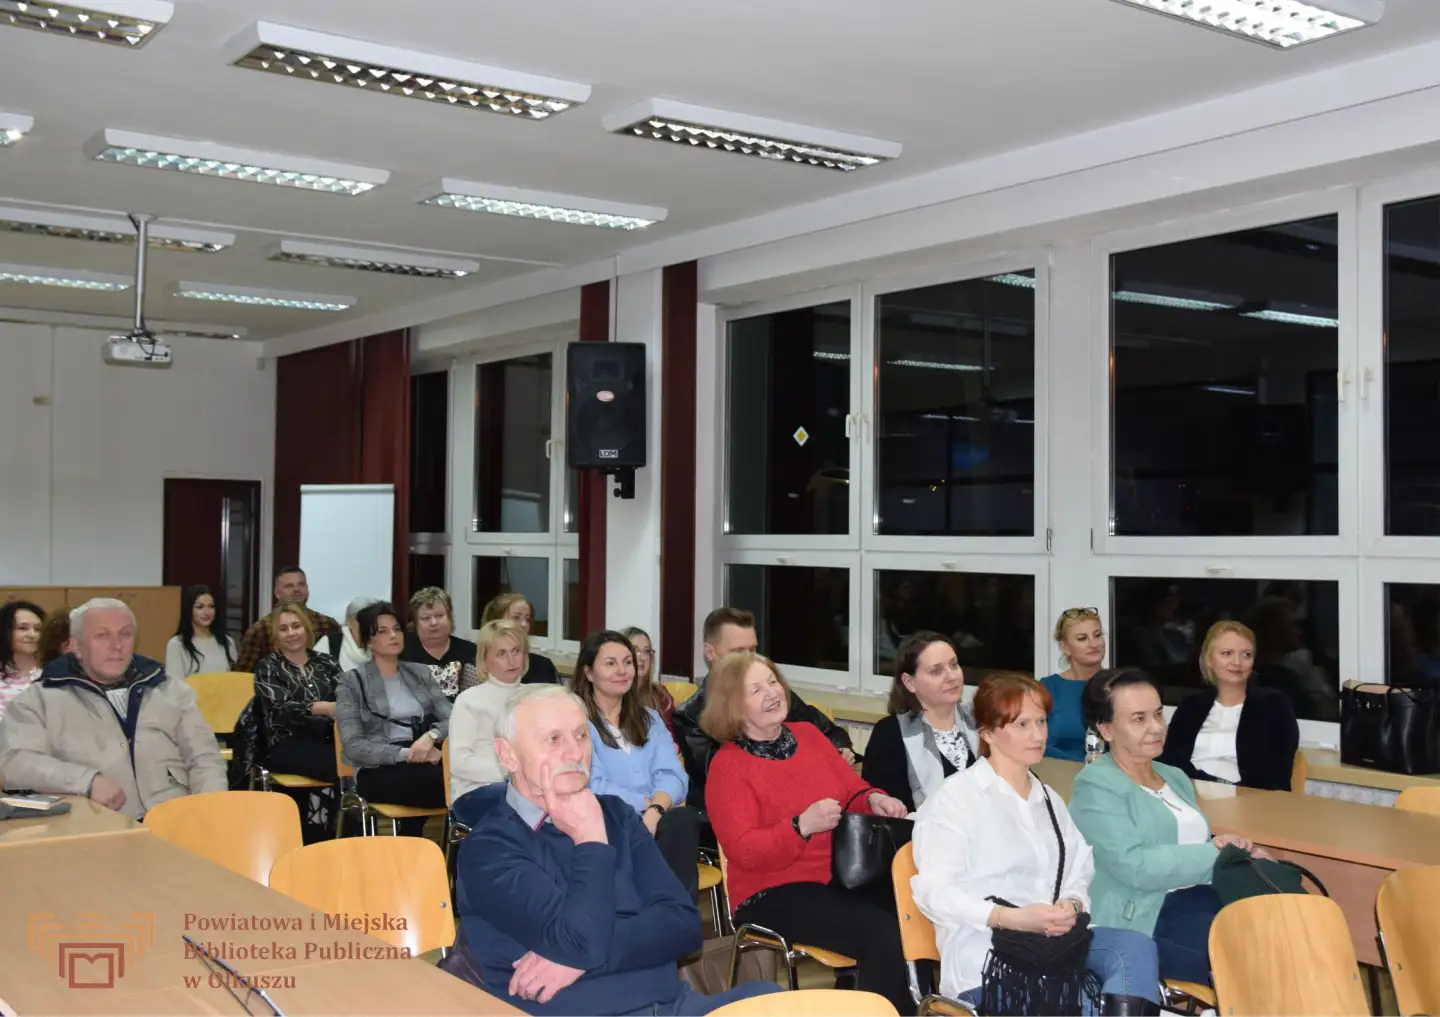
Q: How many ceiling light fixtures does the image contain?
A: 12